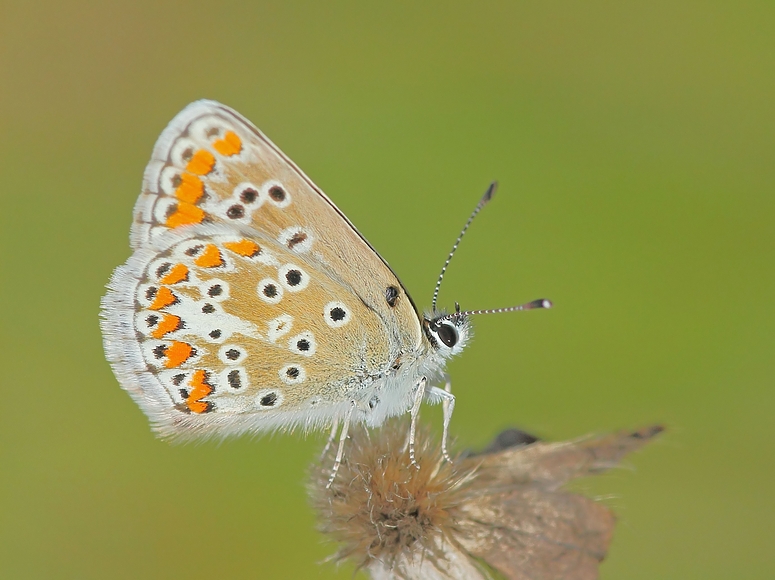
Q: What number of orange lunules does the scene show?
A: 11